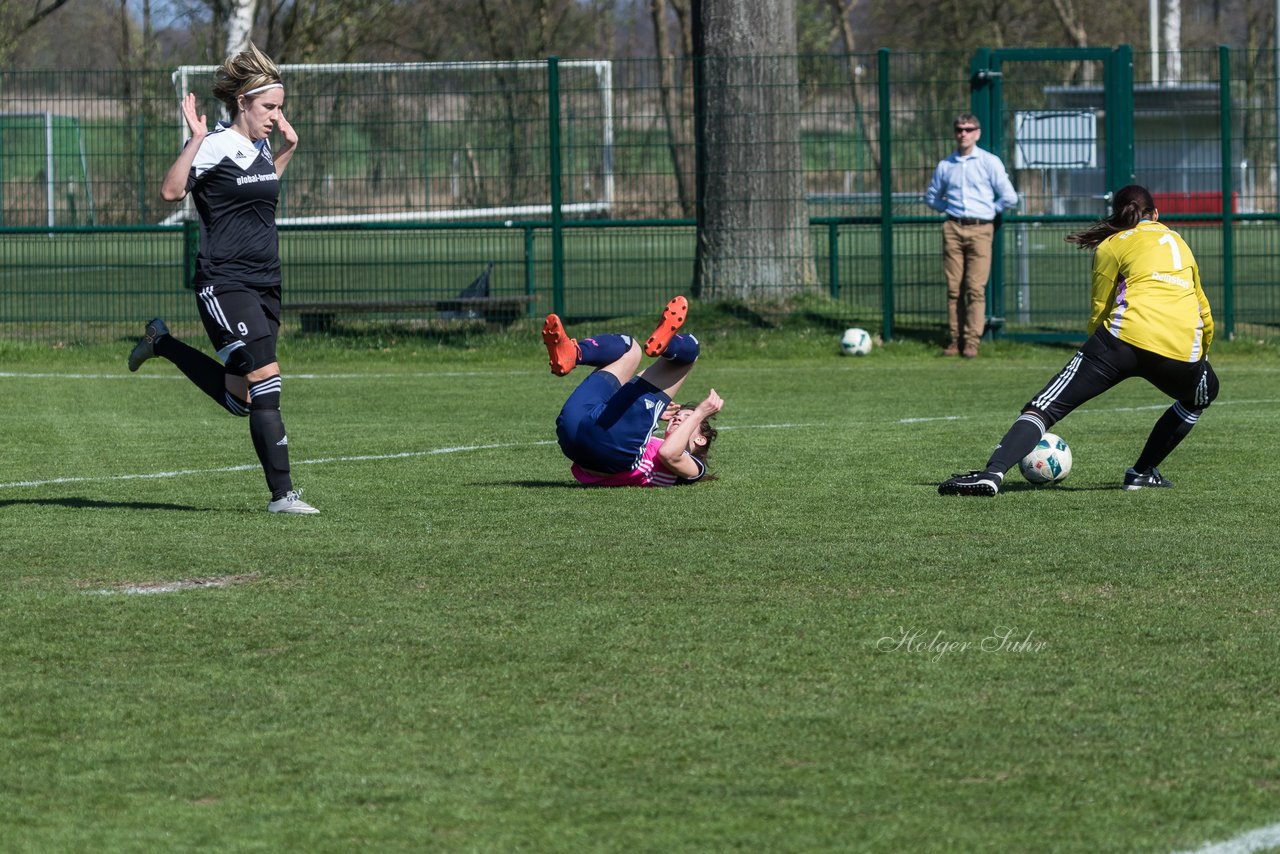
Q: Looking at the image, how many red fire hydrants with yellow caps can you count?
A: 0